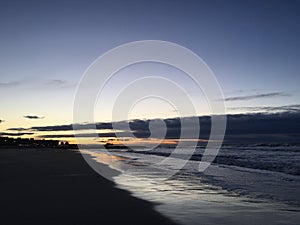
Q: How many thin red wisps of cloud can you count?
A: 0